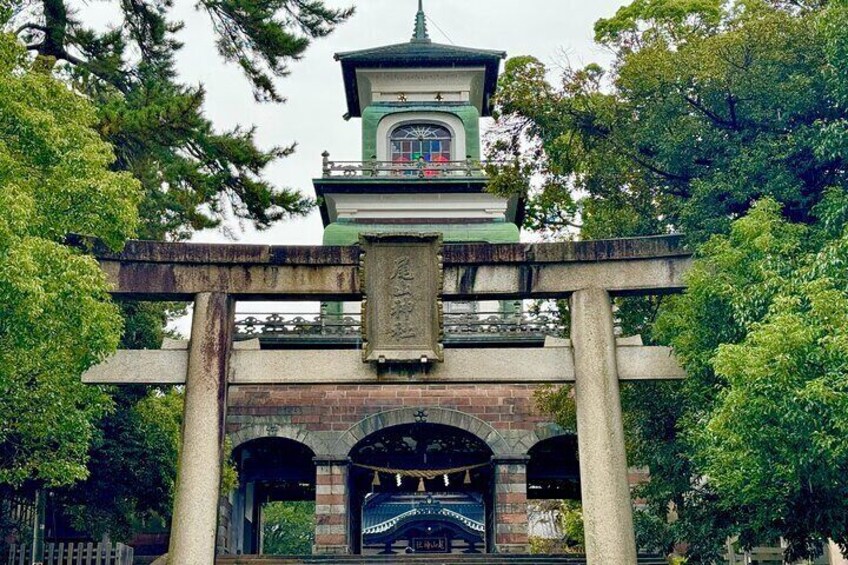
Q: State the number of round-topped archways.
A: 3